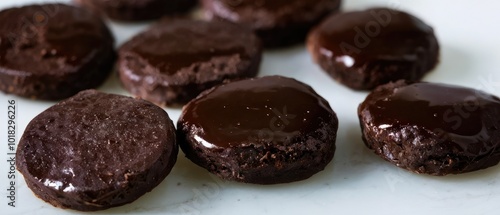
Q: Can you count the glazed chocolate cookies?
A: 8